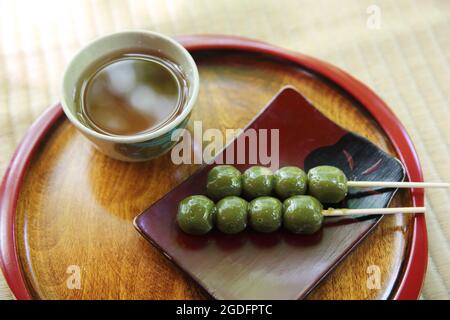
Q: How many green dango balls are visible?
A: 8